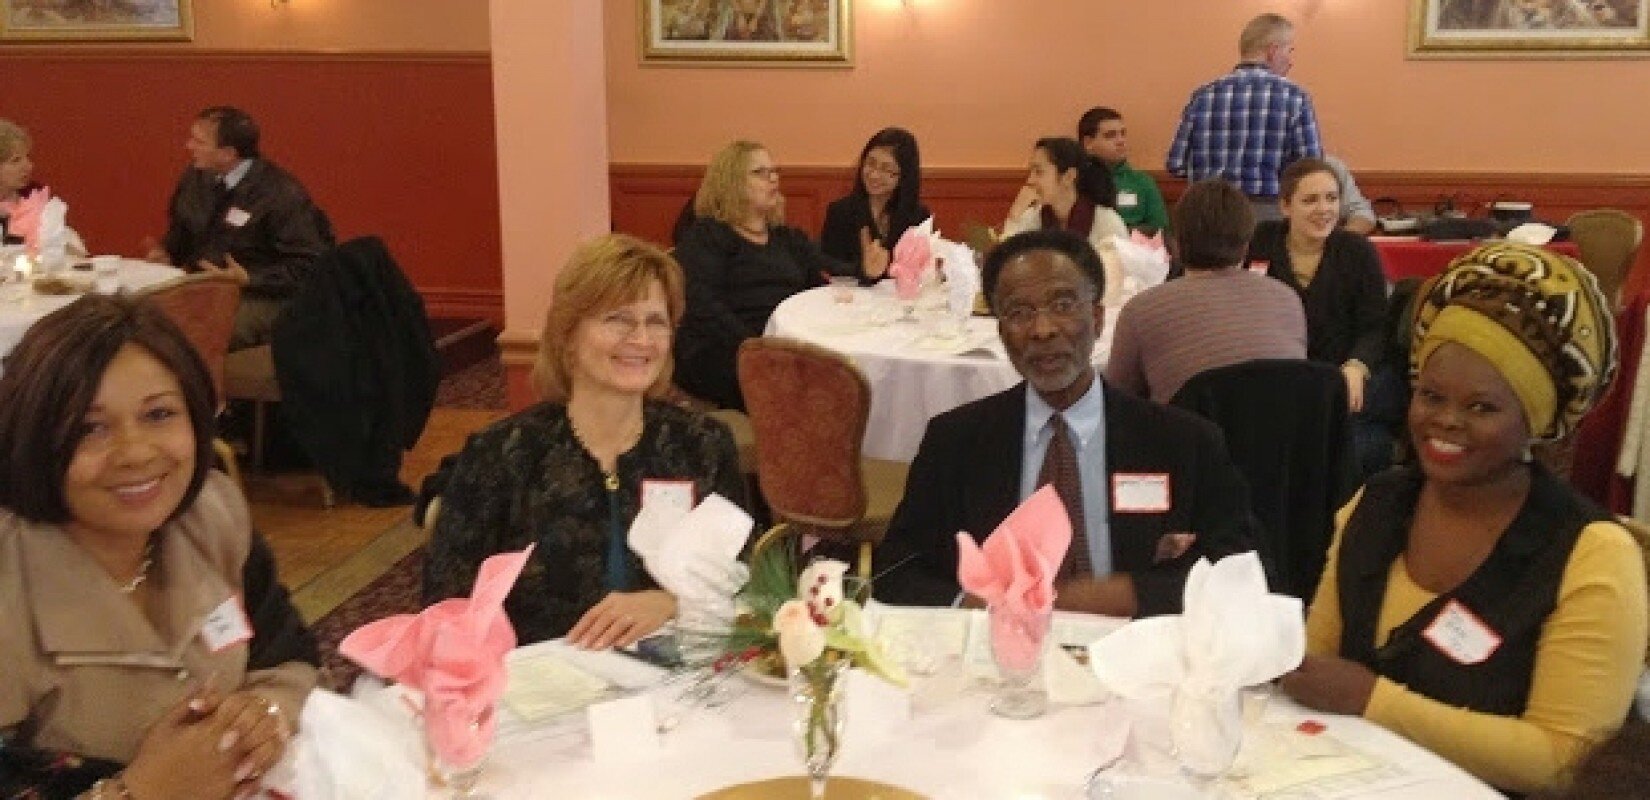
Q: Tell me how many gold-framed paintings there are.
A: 3